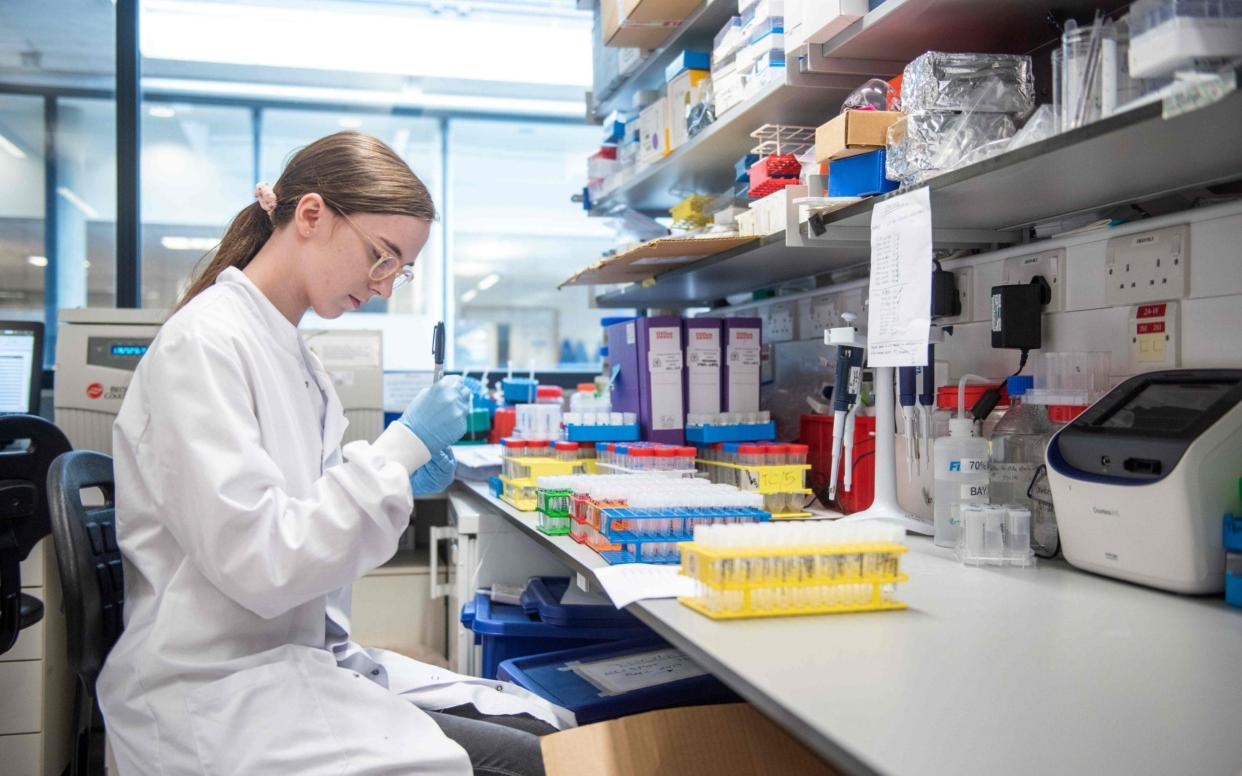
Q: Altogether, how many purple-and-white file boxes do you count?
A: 3